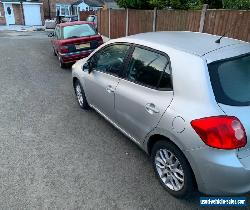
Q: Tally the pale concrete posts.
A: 4